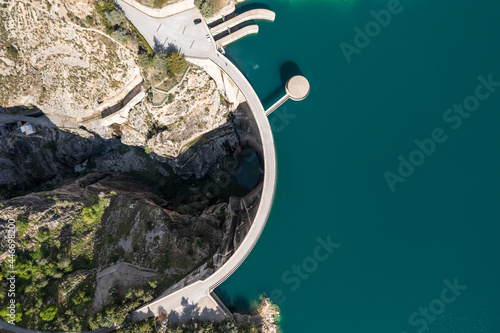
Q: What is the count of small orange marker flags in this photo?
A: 0